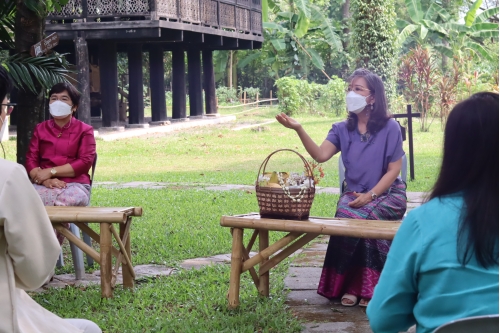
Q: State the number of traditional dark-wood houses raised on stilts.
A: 1